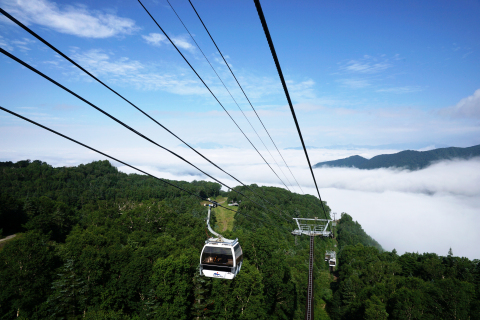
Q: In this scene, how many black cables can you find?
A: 7